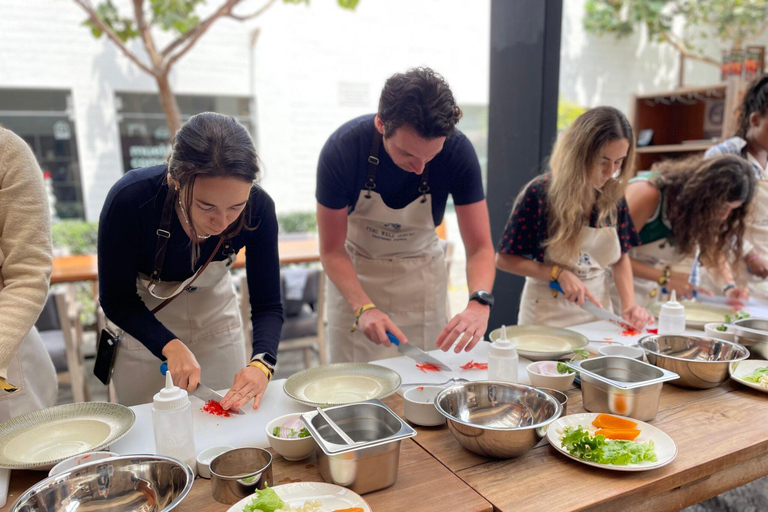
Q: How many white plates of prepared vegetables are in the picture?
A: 3